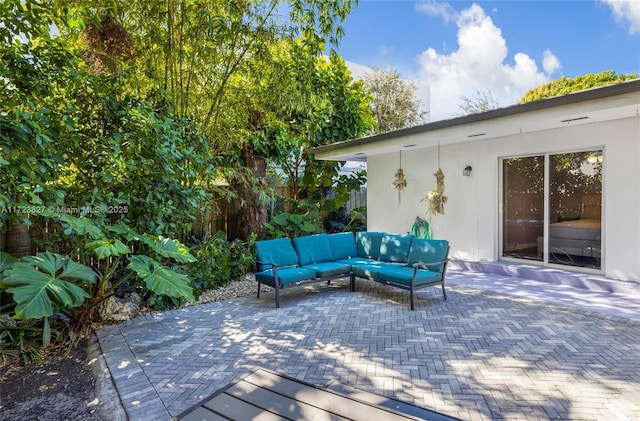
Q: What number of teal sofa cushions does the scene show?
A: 11